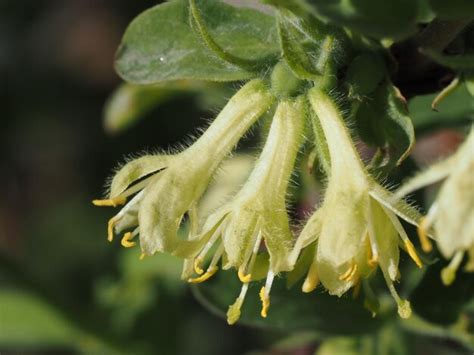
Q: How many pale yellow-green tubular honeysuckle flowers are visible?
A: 4